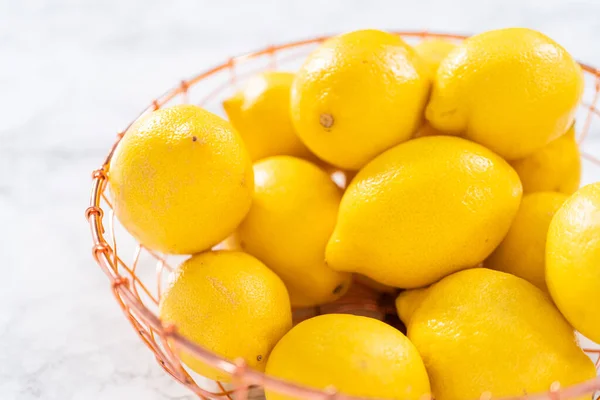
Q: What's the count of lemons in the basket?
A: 13